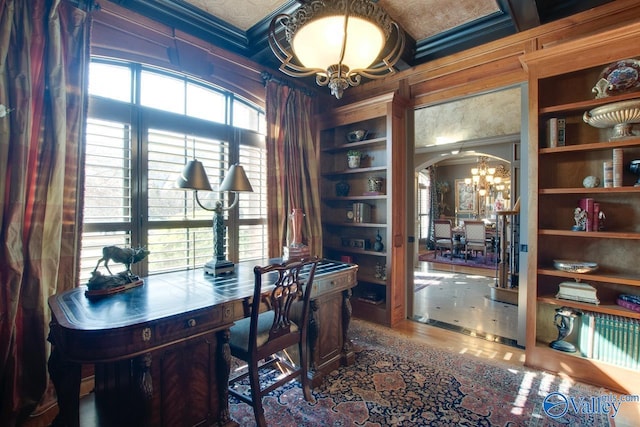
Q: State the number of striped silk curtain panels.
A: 2